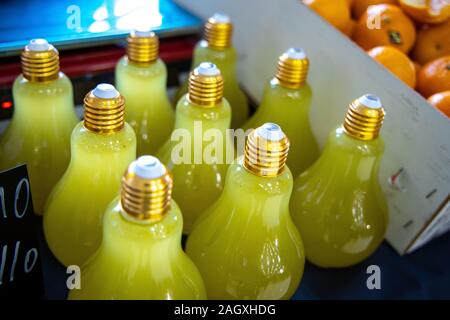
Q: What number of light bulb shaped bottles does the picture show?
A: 9